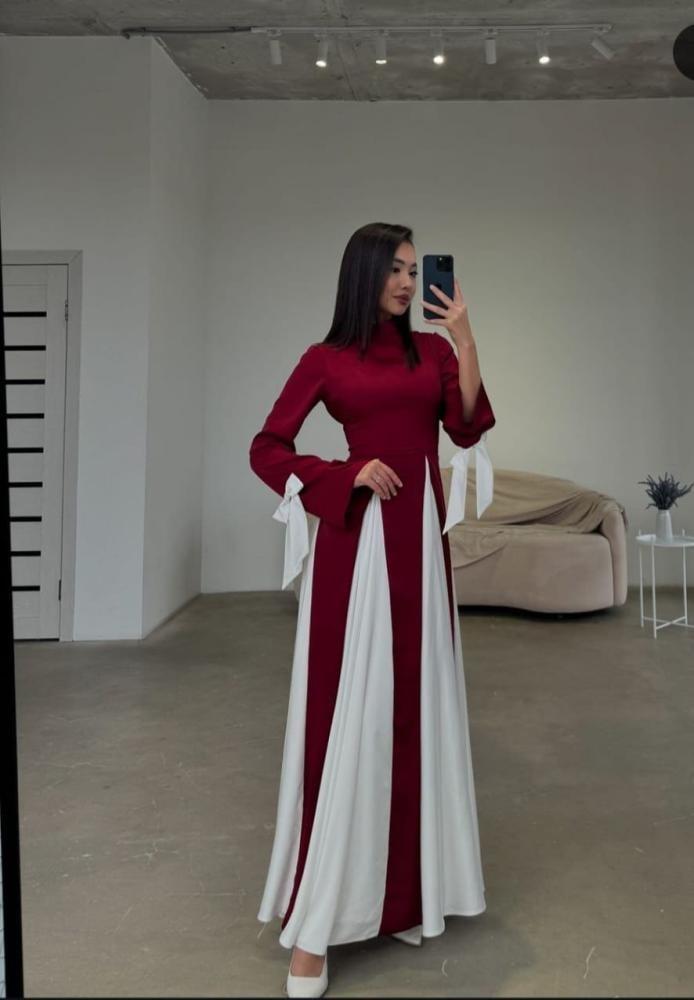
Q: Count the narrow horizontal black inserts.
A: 9